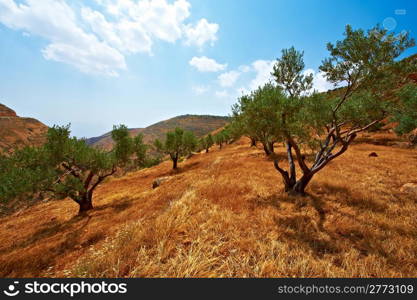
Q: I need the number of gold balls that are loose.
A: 0